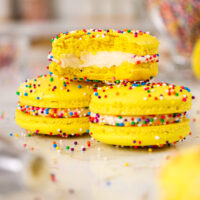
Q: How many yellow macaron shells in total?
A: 6